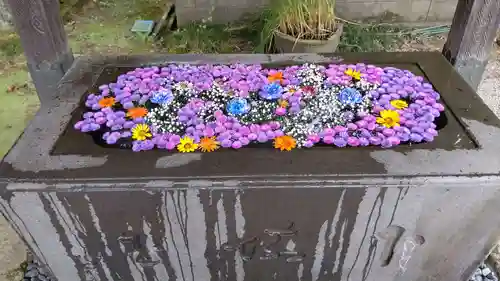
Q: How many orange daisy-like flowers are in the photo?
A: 5